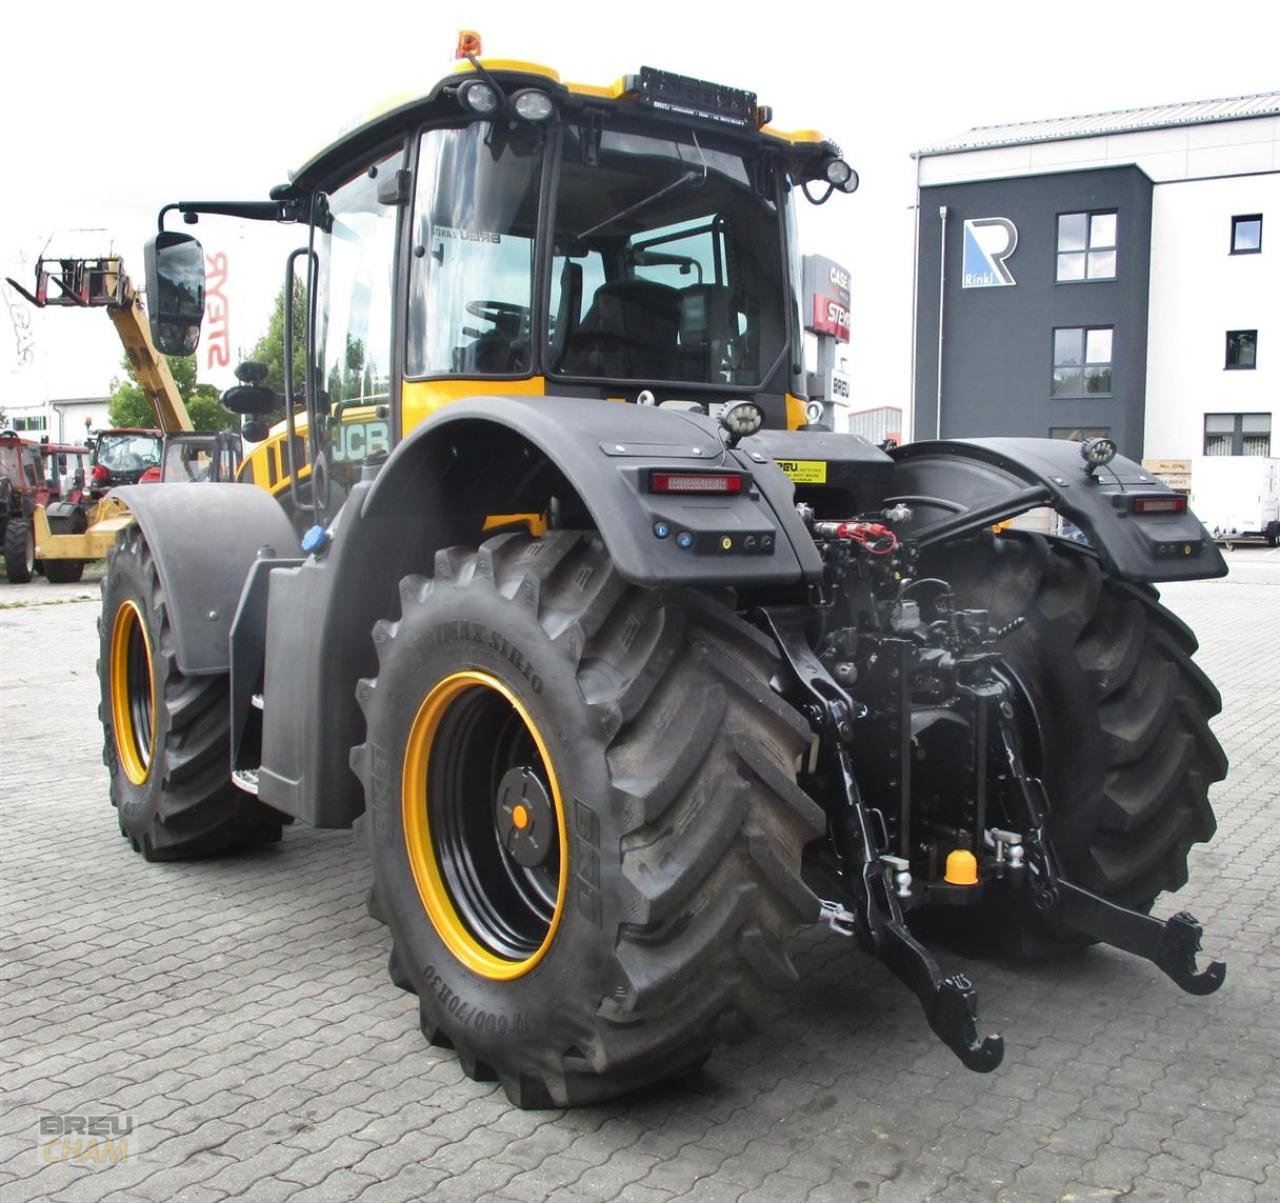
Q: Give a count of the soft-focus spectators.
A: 0